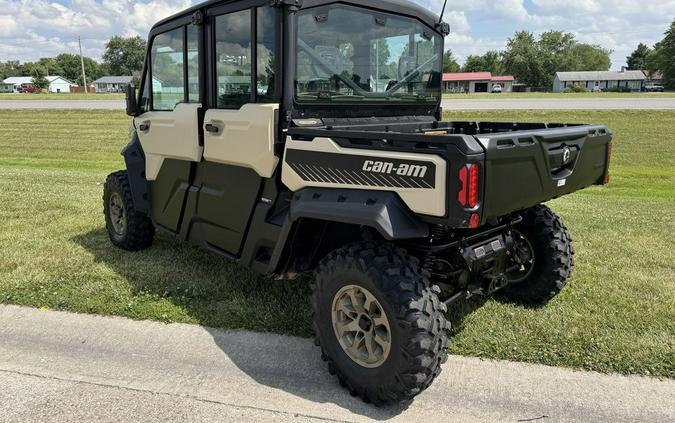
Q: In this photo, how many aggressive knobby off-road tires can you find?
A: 3